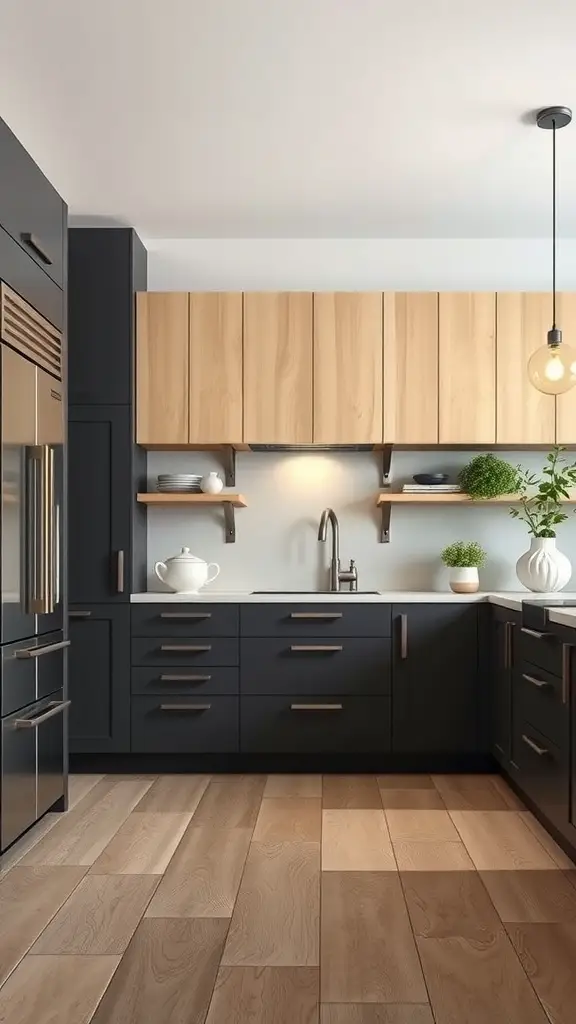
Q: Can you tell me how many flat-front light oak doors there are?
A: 8